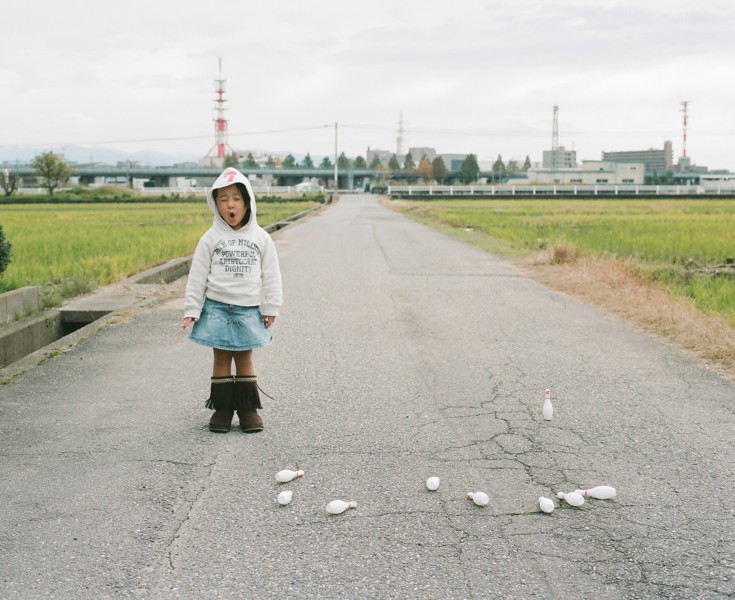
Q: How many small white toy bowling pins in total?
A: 9